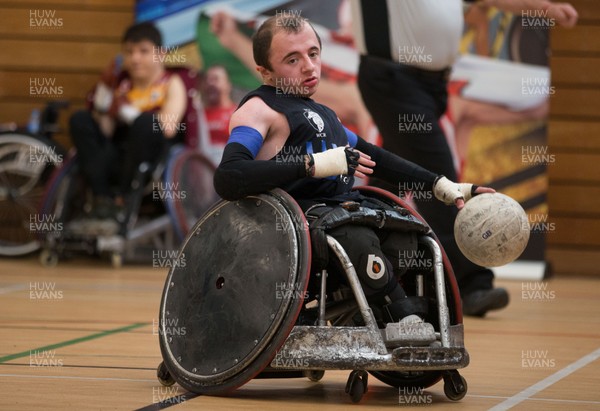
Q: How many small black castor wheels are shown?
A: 4